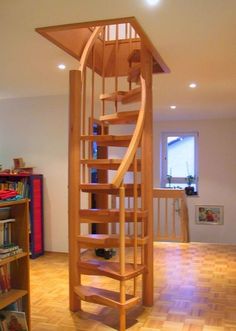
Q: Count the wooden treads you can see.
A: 11